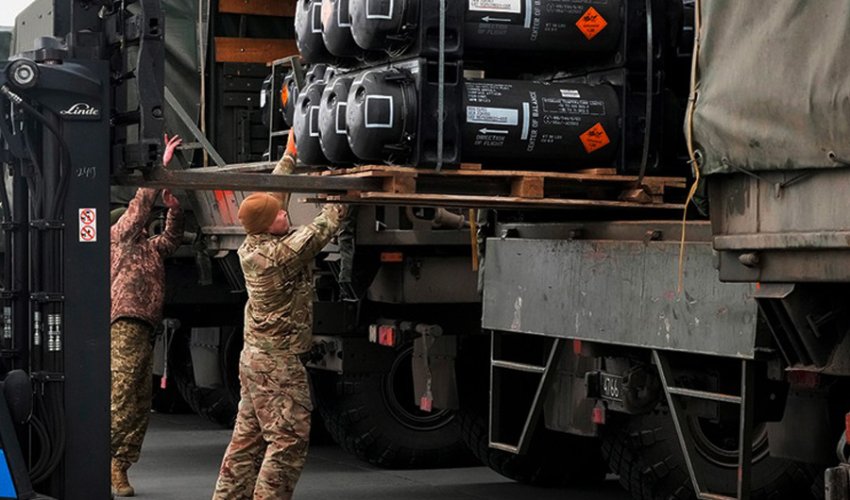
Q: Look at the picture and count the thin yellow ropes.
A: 1